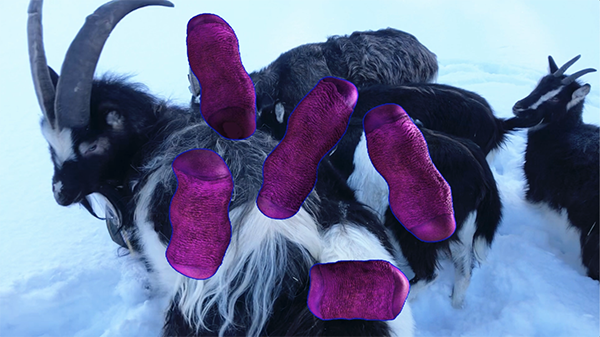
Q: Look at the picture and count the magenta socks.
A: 5